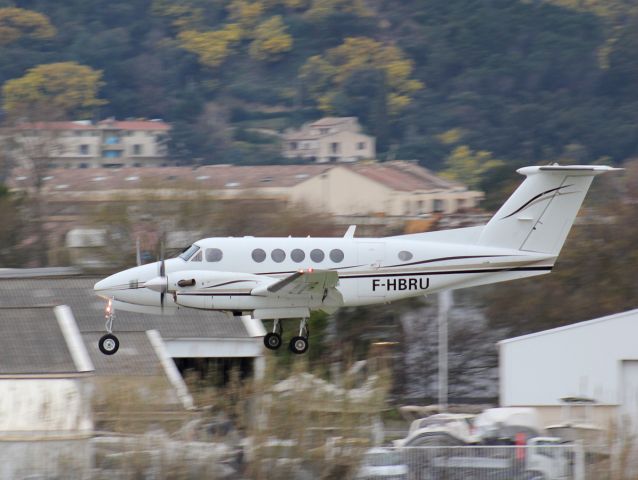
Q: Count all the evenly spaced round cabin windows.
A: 5